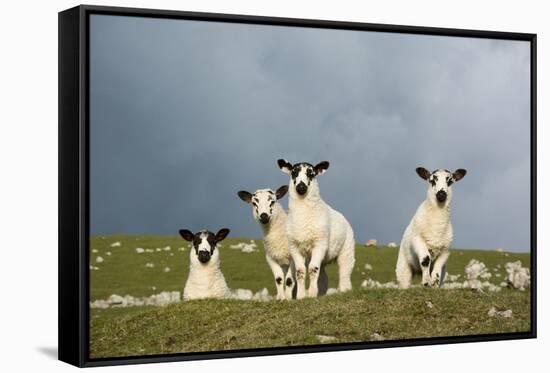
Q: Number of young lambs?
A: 4